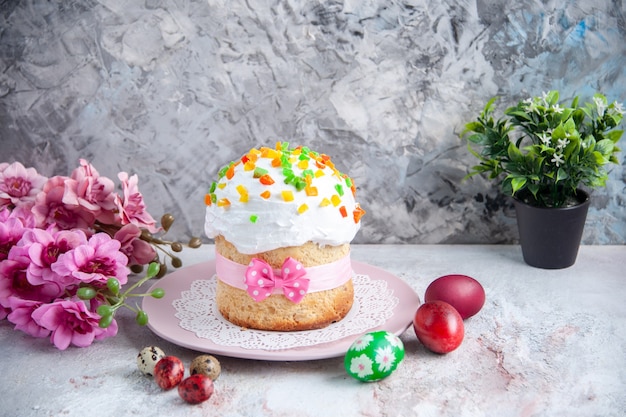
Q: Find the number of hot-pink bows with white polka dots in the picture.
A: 1